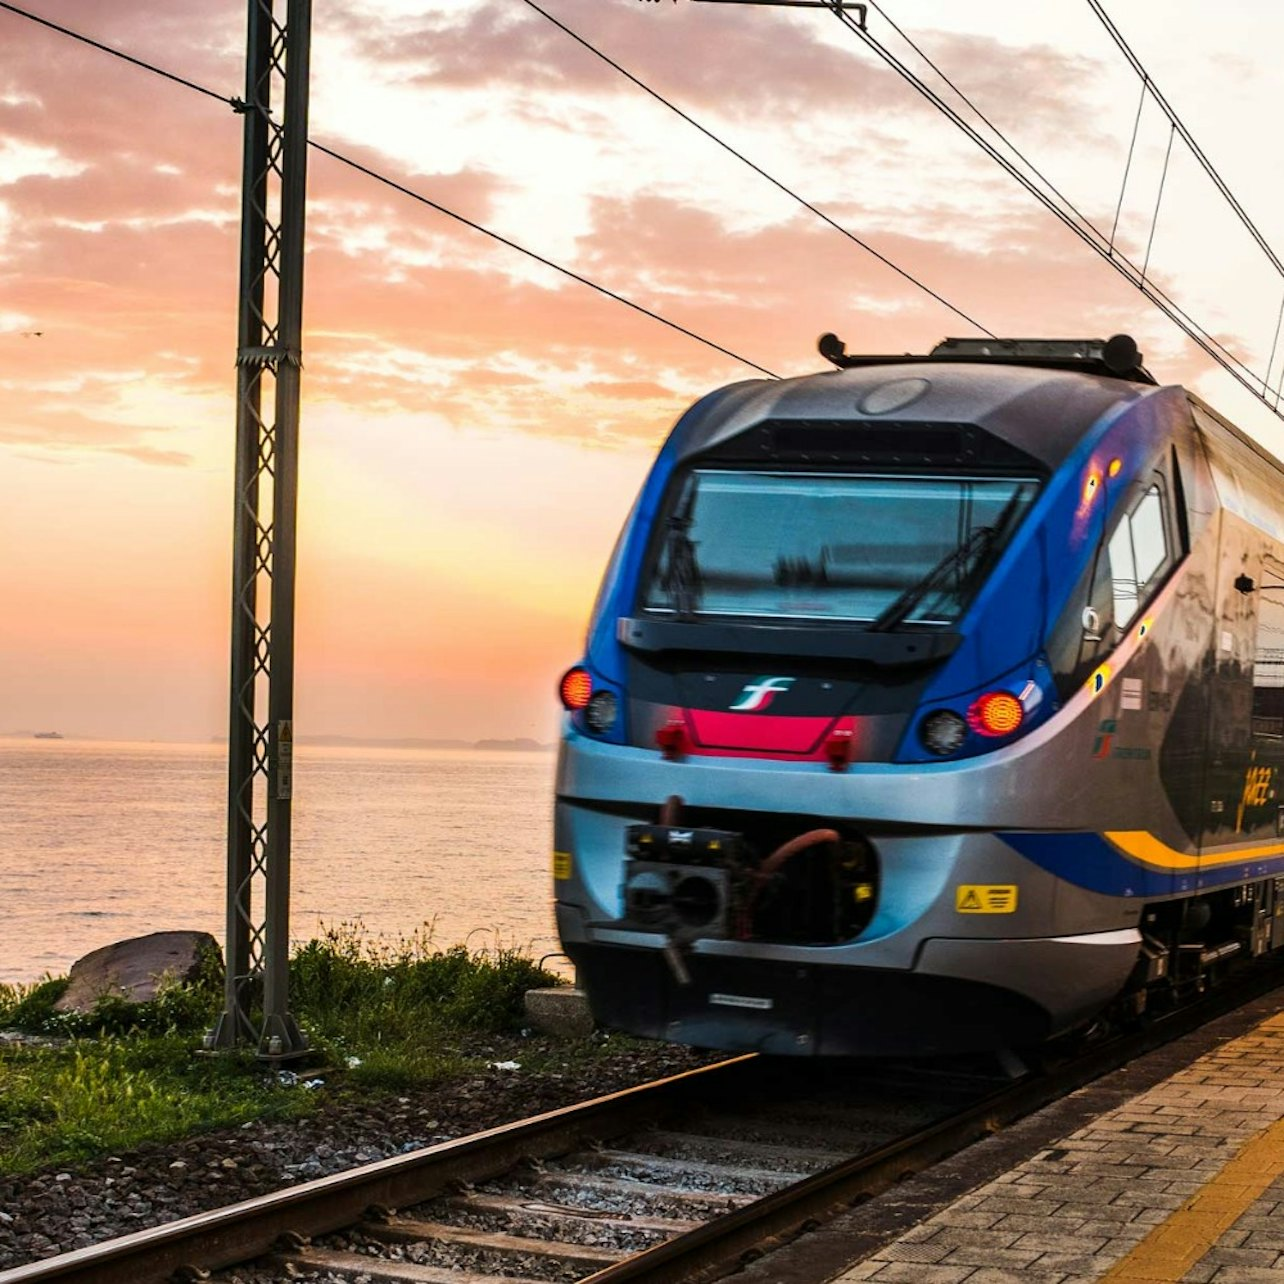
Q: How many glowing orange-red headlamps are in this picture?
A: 2